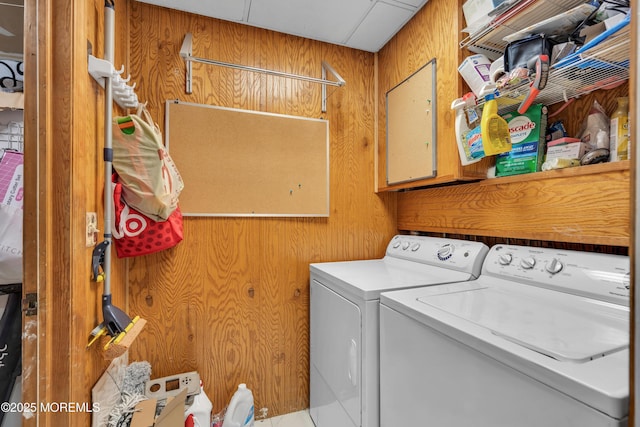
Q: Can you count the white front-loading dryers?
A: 1